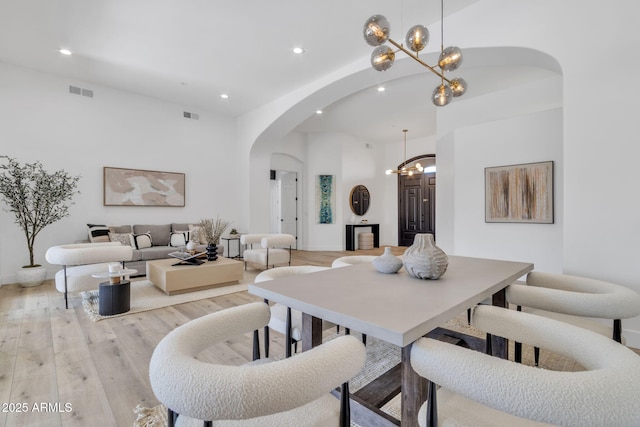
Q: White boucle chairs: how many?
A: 7